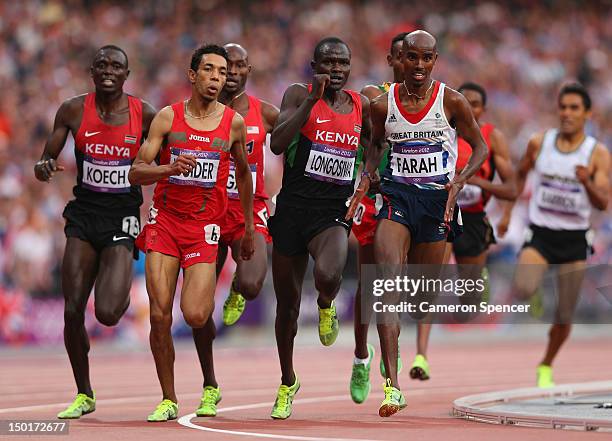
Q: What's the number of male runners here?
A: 8